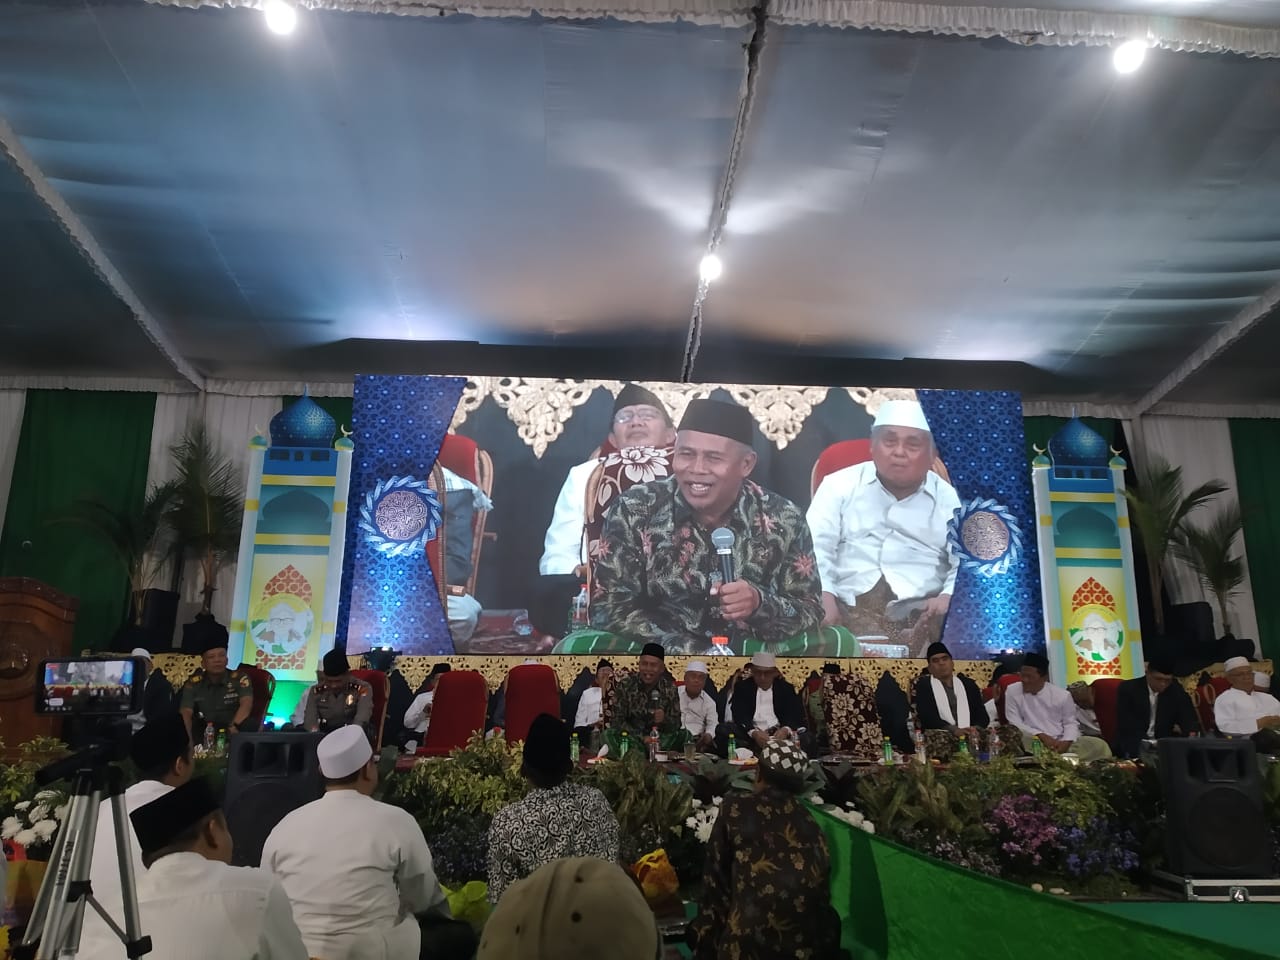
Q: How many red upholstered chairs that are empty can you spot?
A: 2